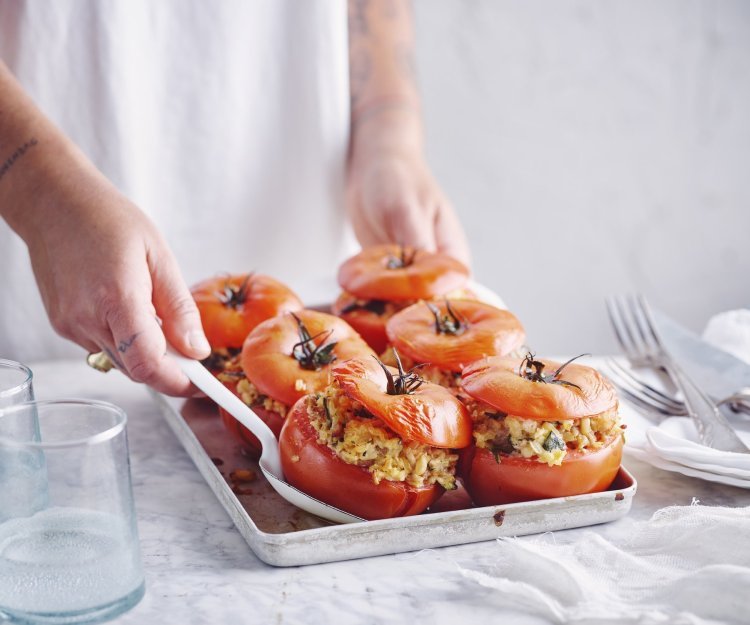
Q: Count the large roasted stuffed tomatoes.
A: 6